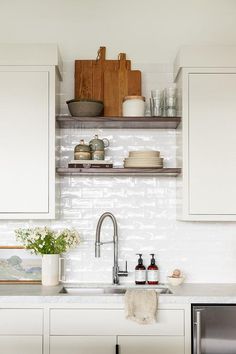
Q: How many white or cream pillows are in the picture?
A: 0